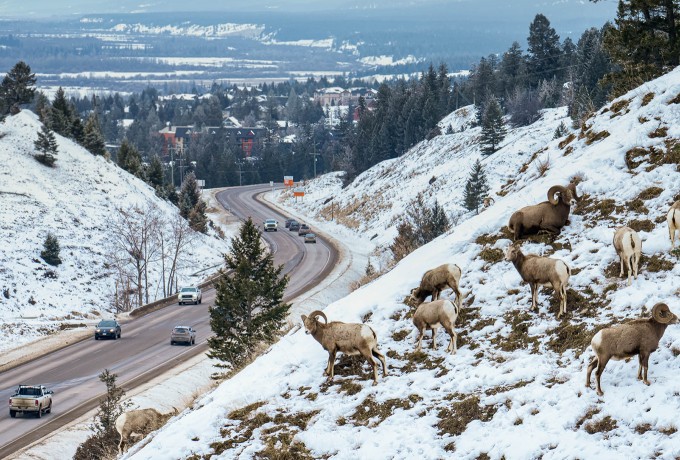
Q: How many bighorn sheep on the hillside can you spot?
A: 9